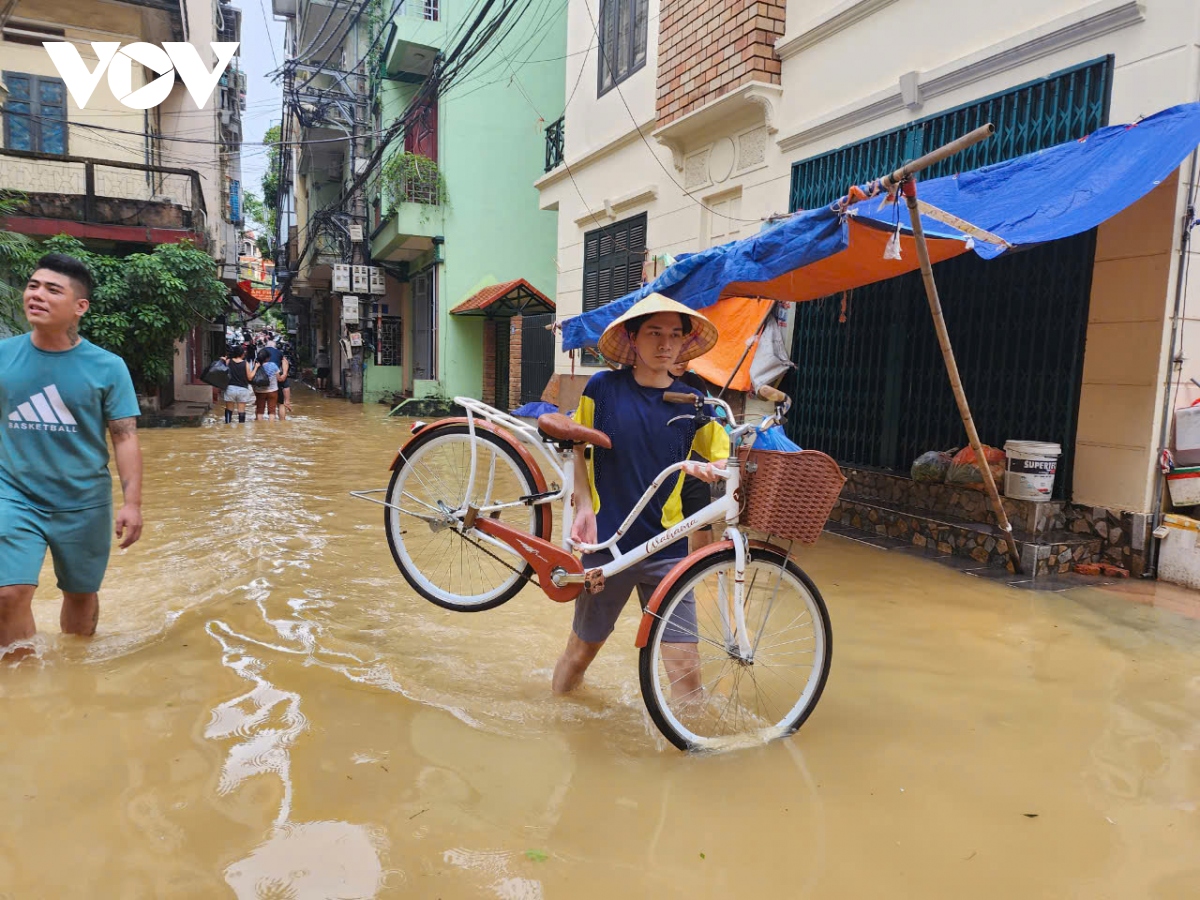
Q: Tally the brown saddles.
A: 1